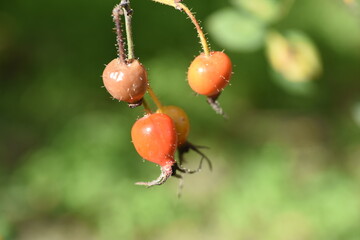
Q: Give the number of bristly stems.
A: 2